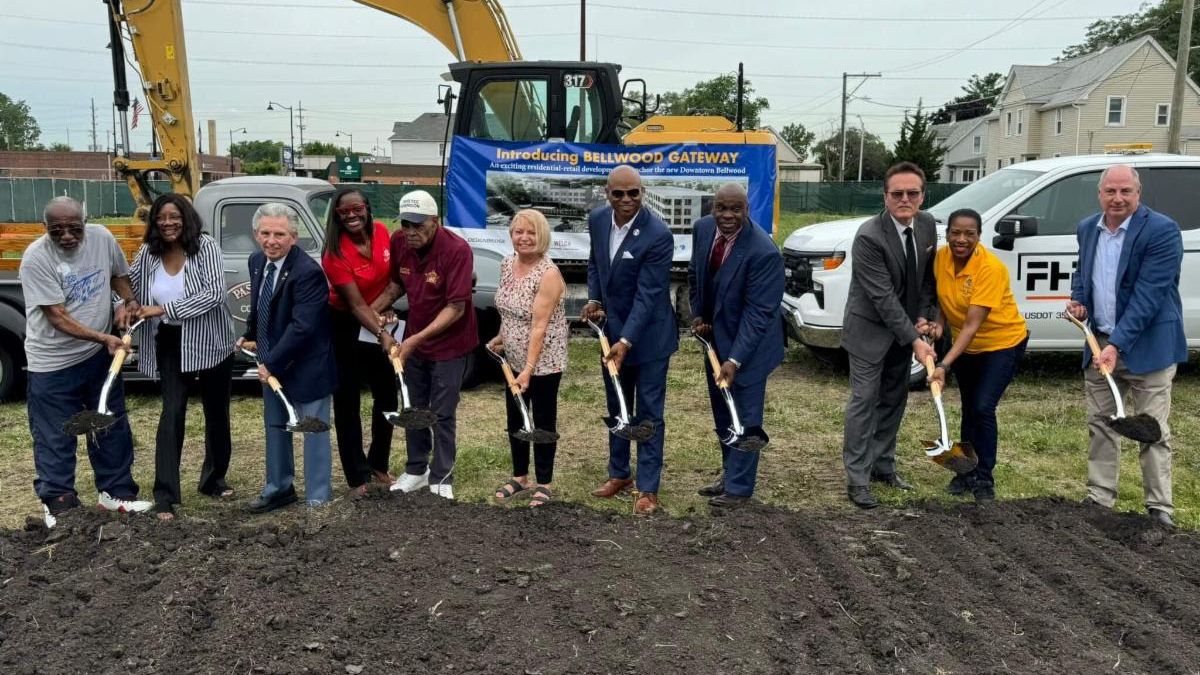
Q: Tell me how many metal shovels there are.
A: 8